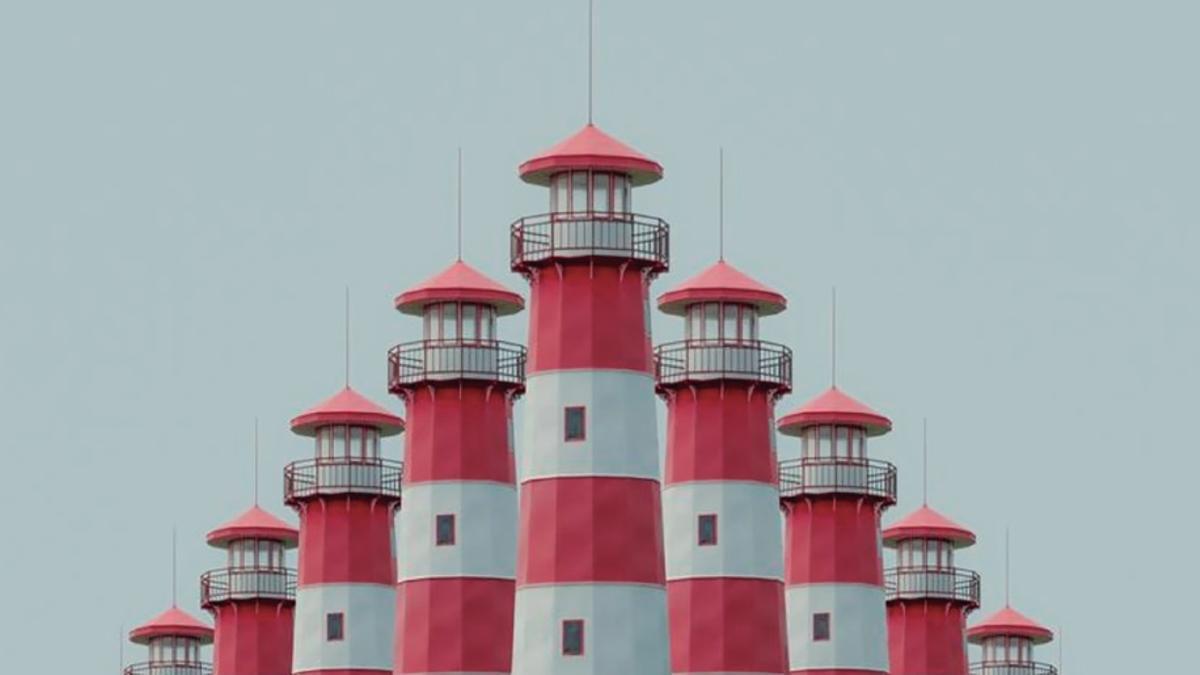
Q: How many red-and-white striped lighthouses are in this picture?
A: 9